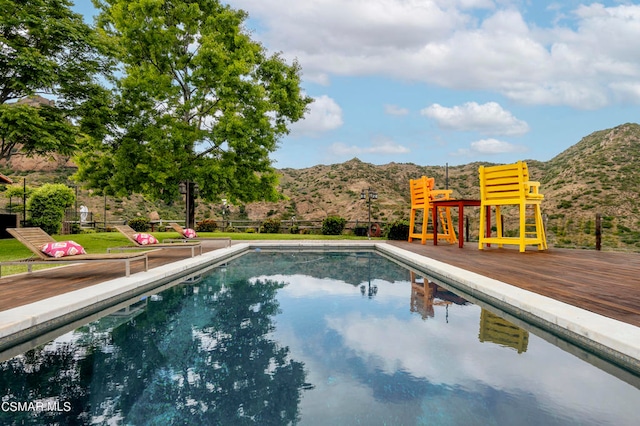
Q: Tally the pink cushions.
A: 3